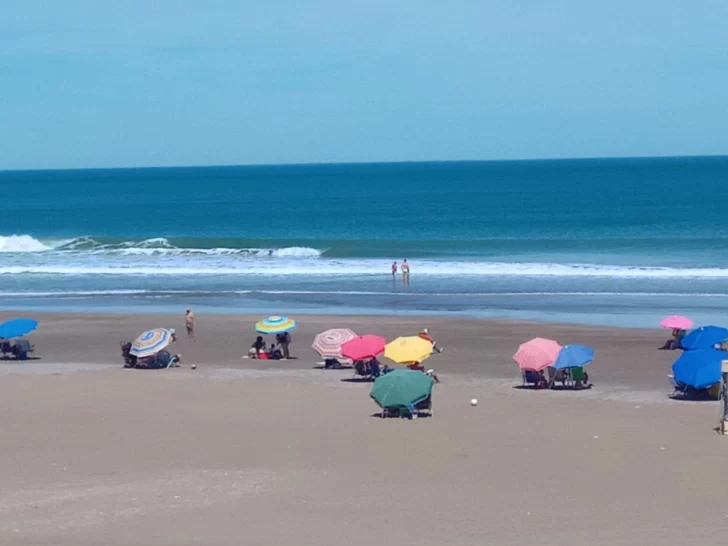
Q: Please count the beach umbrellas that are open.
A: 12